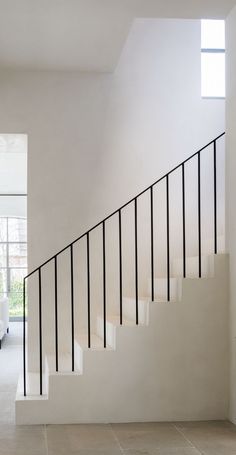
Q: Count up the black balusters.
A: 13